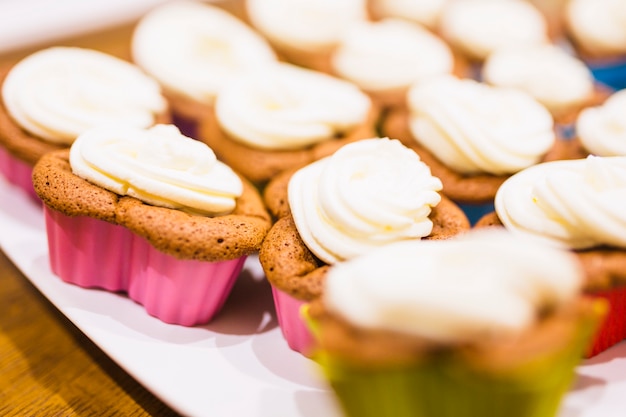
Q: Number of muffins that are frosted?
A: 15